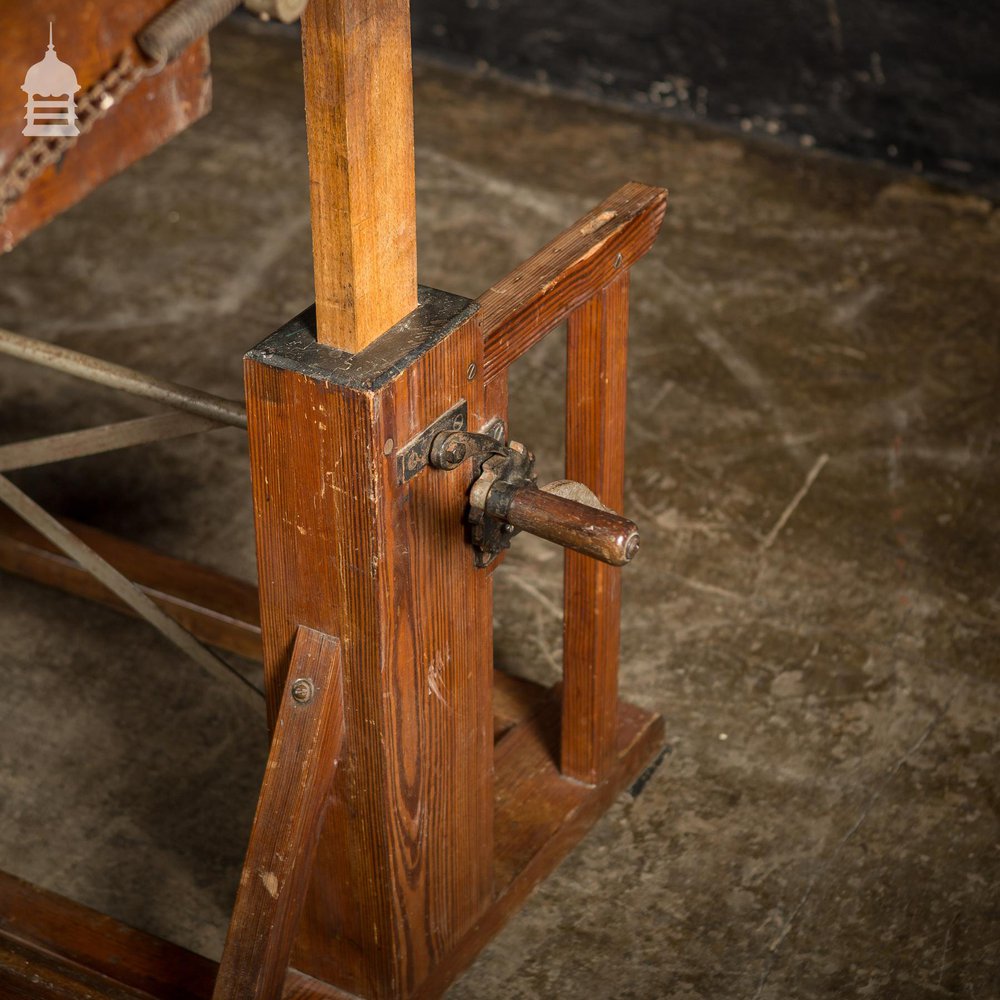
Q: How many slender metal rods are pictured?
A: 3